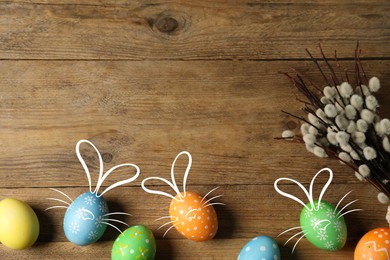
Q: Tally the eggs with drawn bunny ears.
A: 3